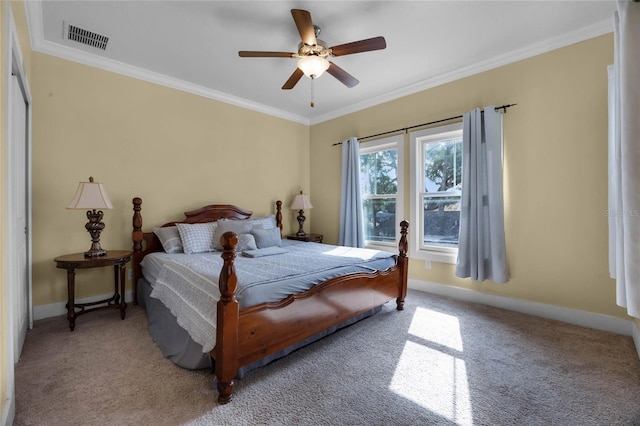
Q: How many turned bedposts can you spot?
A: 4